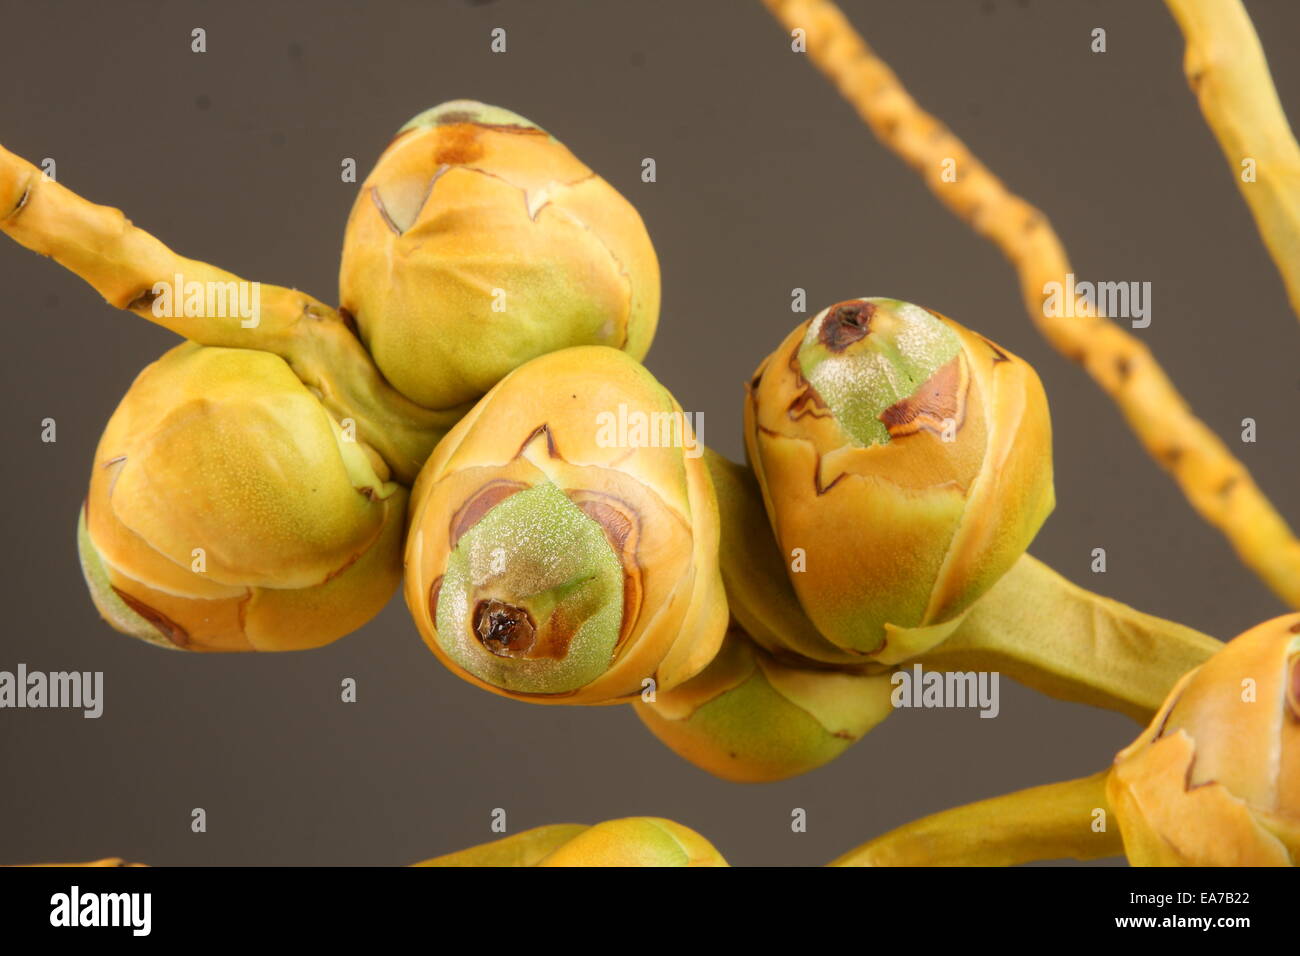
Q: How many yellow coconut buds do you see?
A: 7